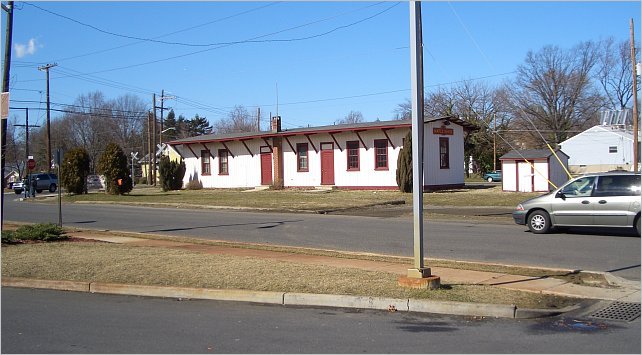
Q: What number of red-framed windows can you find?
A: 6